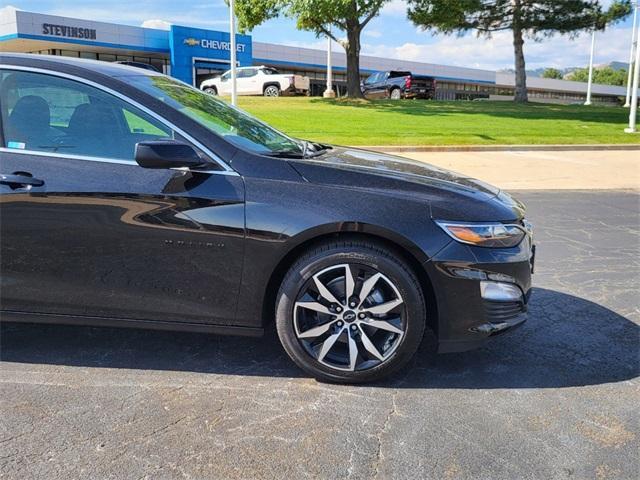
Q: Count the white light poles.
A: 5